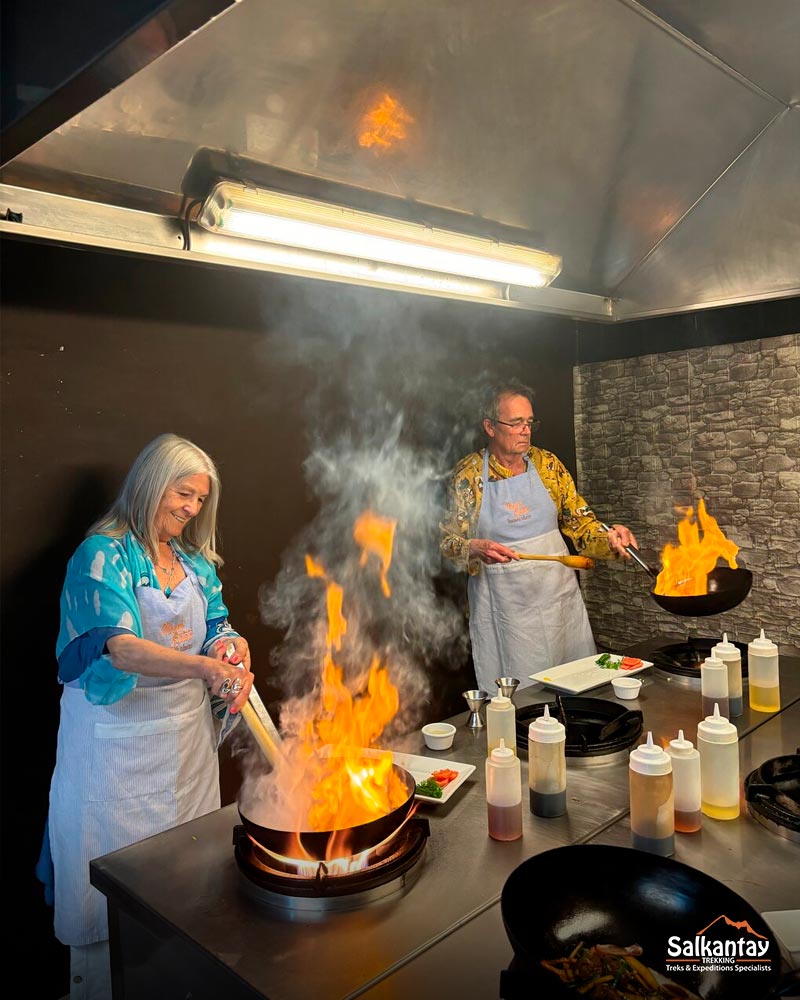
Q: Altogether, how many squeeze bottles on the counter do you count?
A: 9